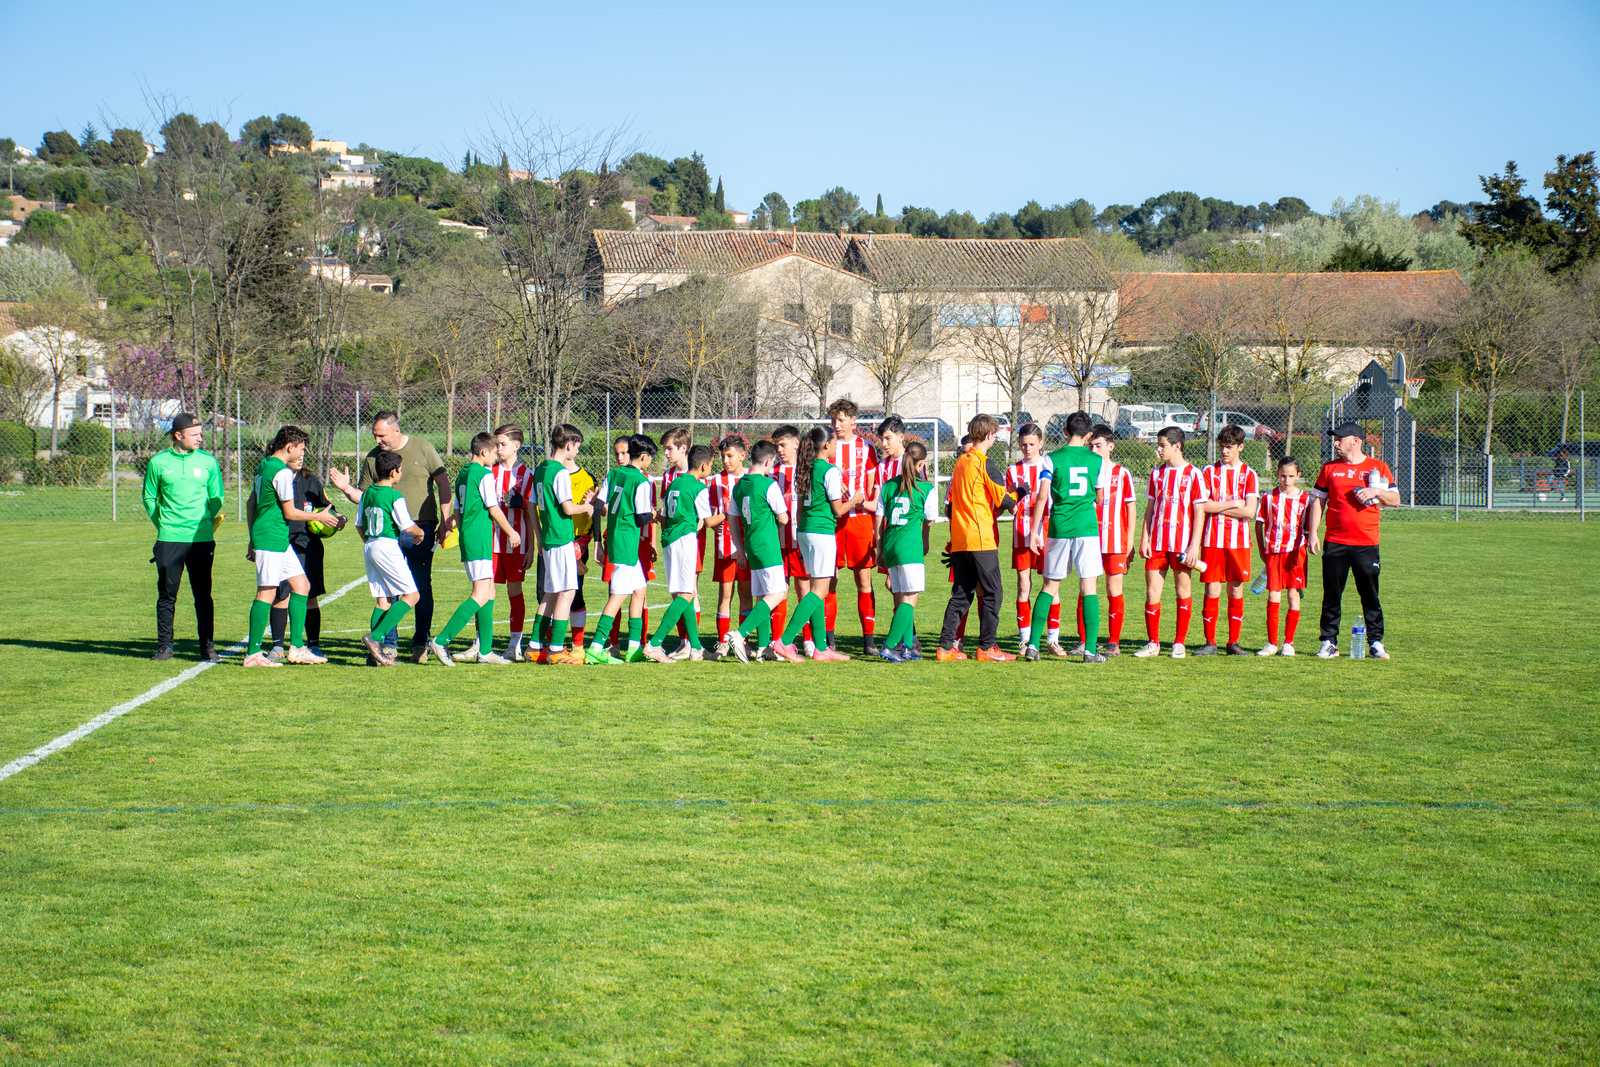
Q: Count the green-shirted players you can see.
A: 10